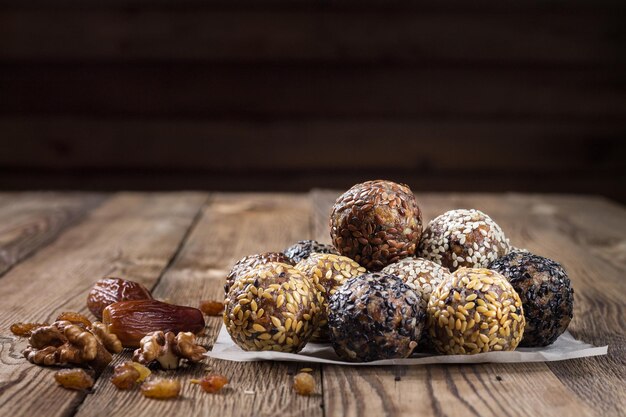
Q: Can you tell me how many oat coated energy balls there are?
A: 3